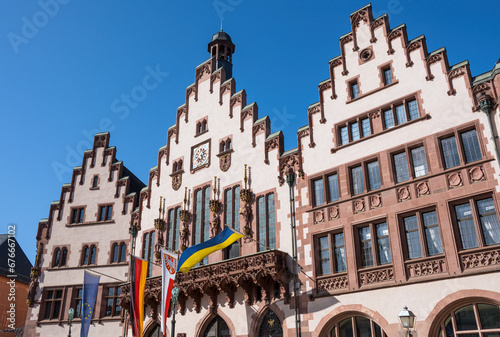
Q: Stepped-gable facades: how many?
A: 3